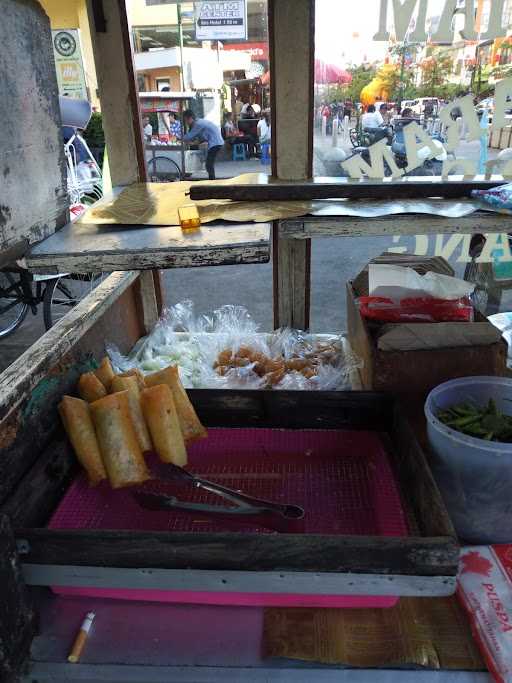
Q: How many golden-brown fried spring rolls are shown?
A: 8